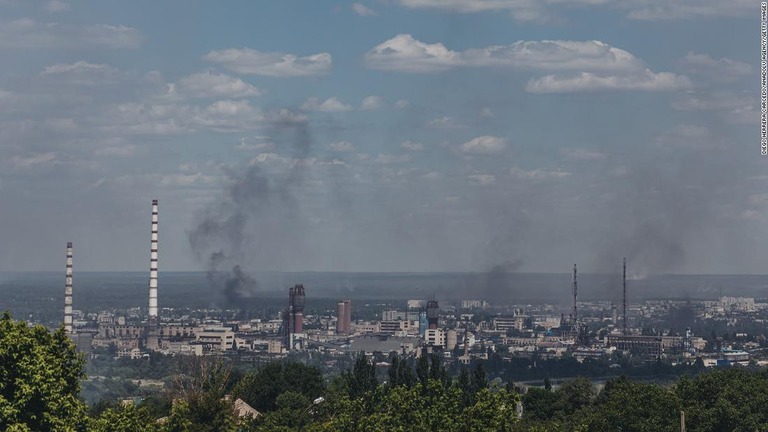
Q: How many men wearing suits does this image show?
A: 0